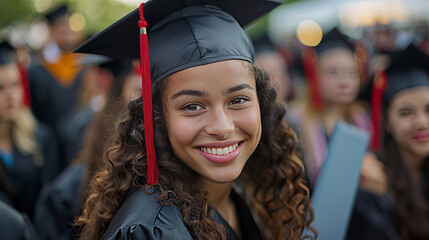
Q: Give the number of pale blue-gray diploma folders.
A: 1